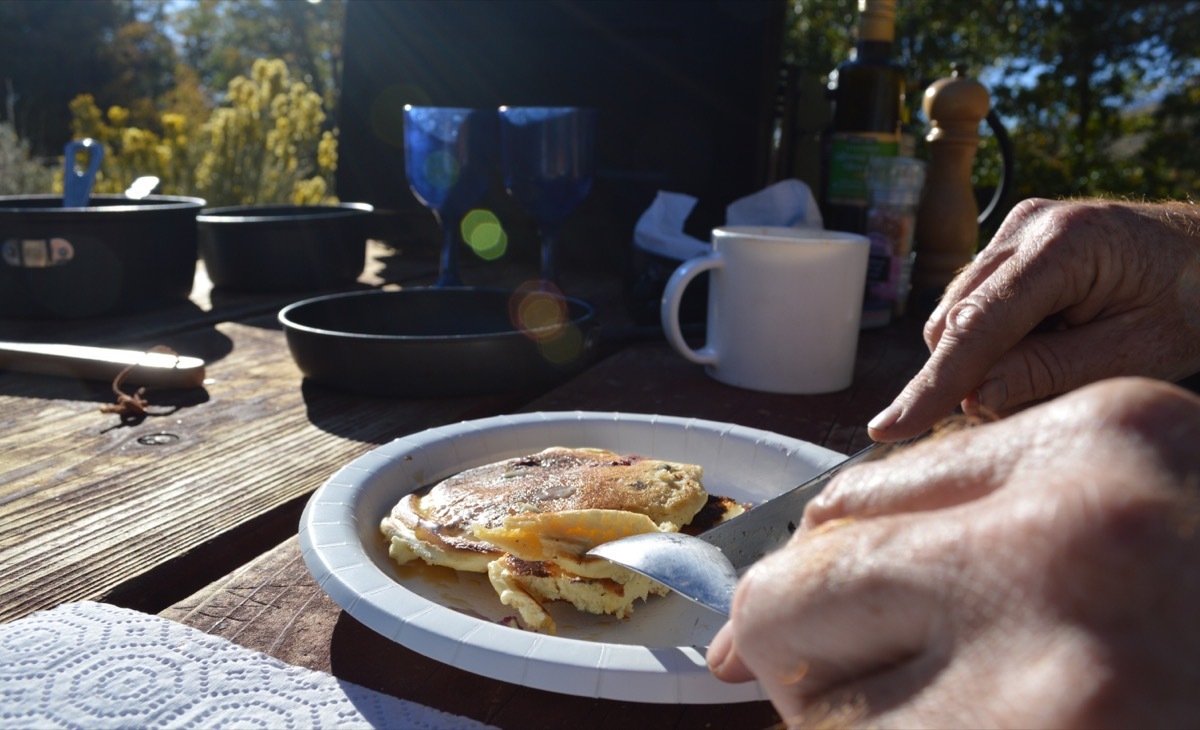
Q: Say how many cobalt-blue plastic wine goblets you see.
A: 2